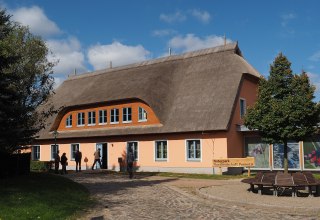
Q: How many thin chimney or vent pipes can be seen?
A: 4